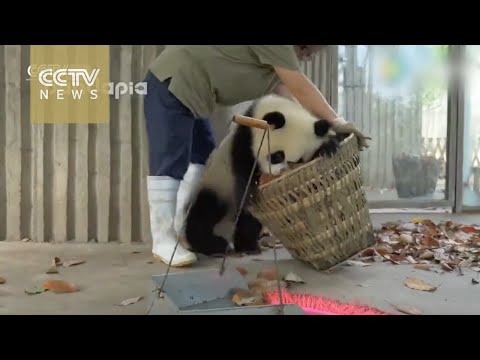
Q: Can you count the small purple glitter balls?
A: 0